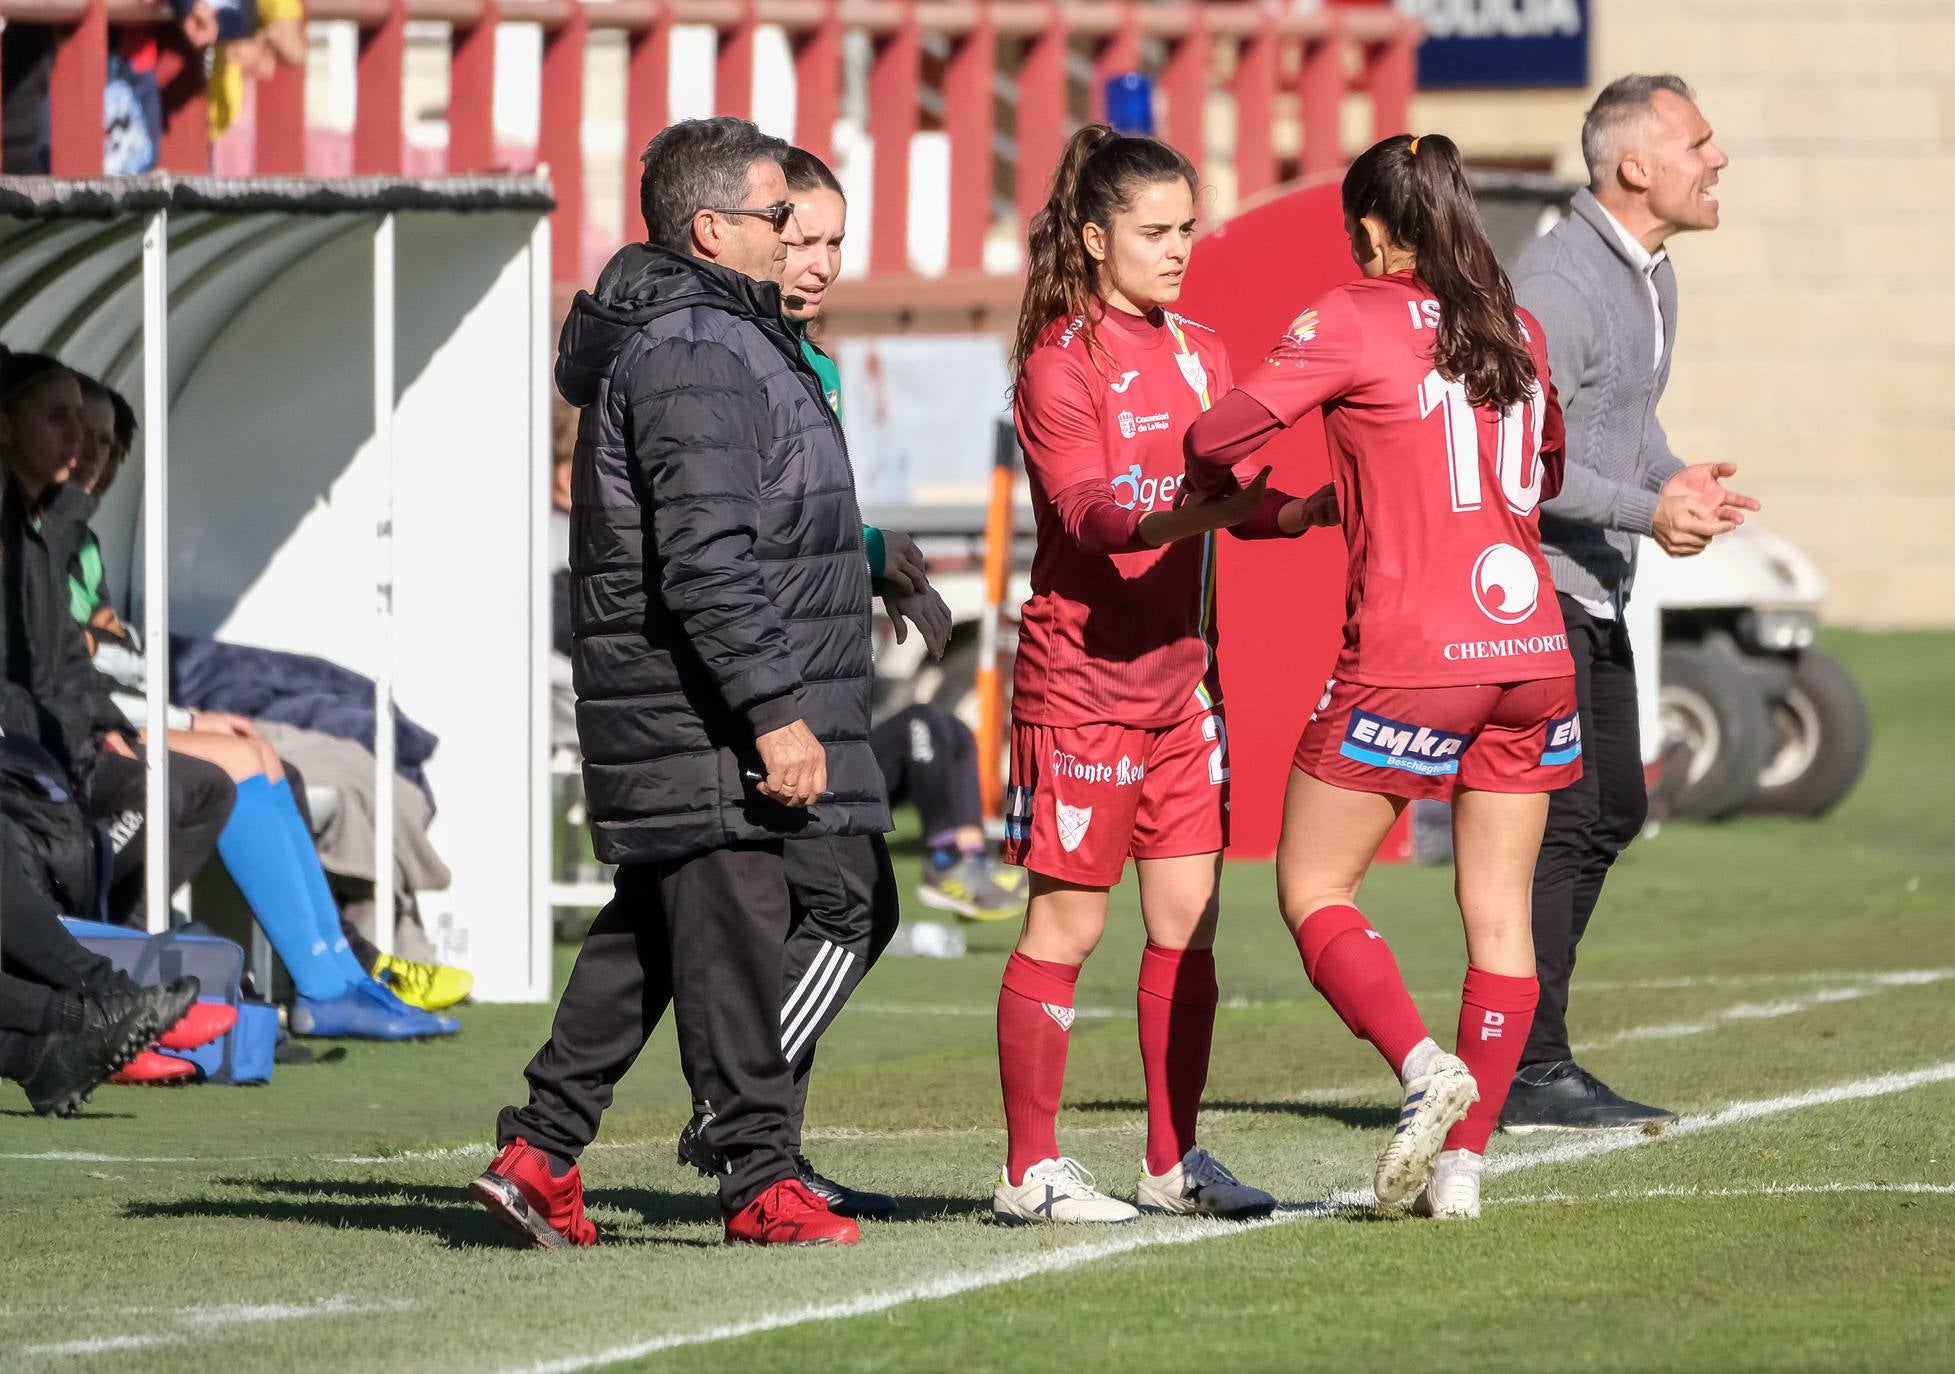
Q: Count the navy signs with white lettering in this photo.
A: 1